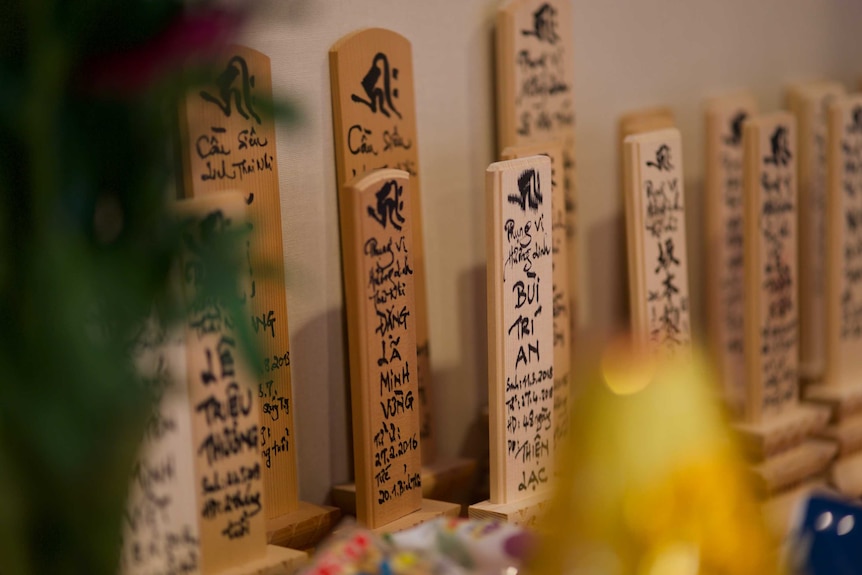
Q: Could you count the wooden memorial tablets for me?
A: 14